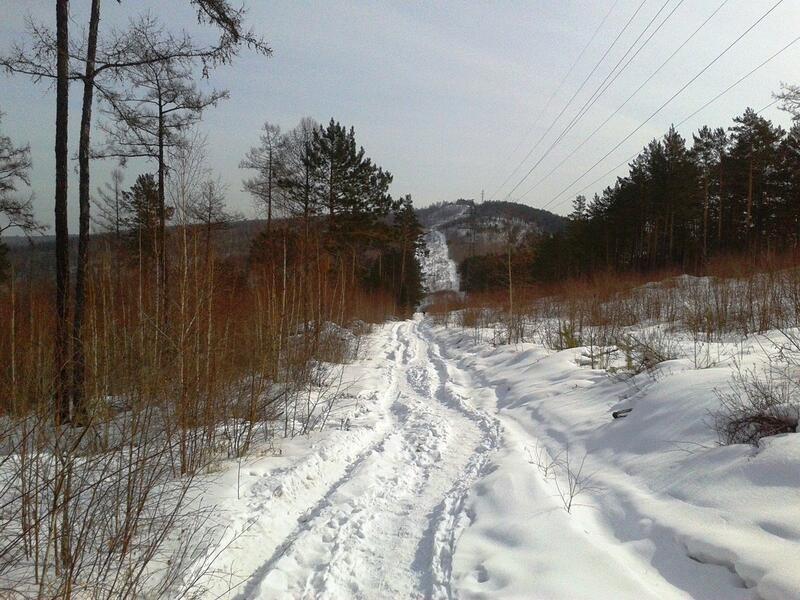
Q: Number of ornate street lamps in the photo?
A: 0